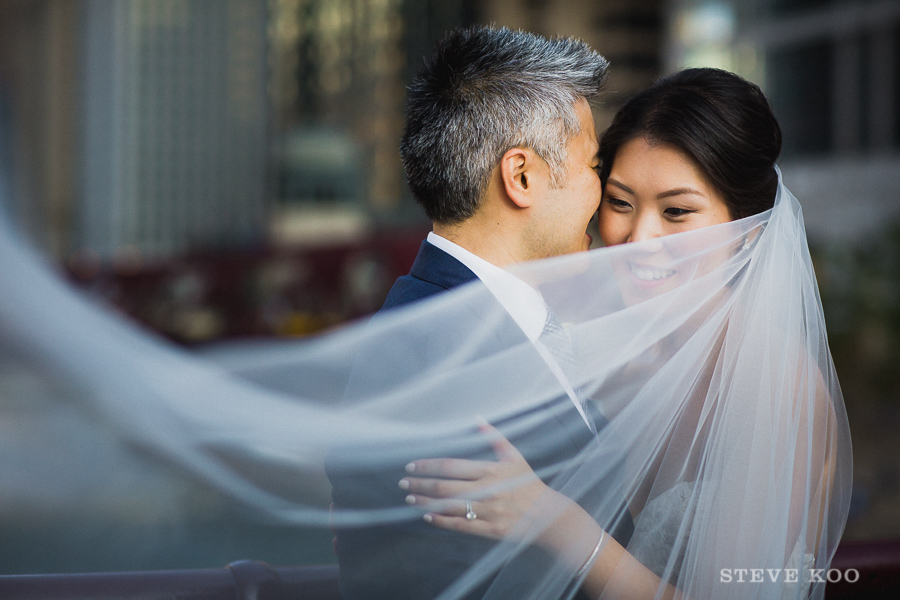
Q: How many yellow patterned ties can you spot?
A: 0